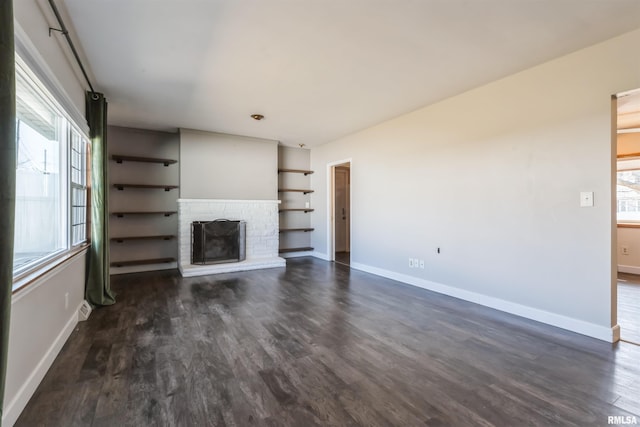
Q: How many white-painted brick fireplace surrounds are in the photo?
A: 1